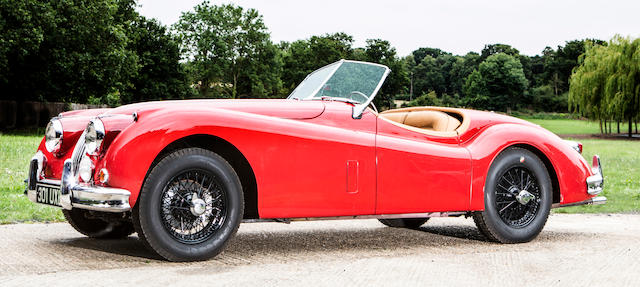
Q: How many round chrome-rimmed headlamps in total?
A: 2